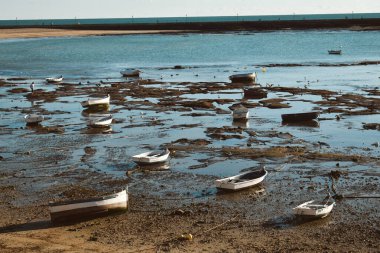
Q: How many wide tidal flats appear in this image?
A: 1